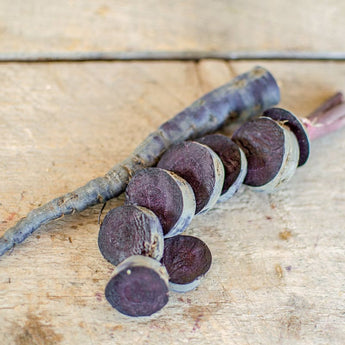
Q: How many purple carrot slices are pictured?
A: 8